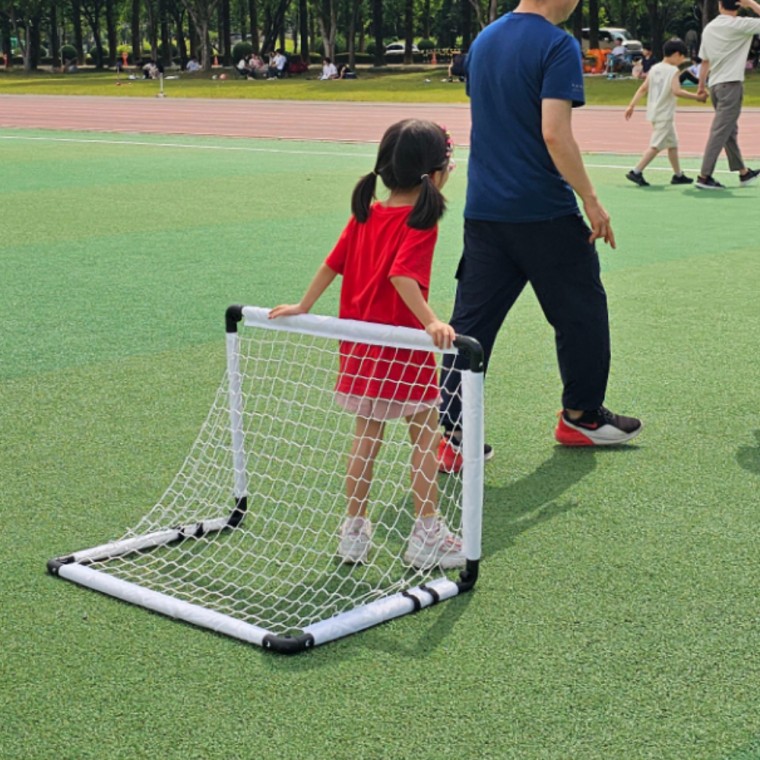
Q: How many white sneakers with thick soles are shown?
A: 2